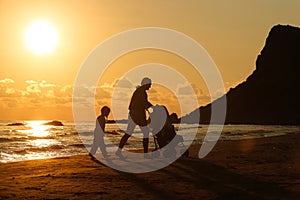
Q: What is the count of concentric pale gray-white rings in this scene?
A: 2